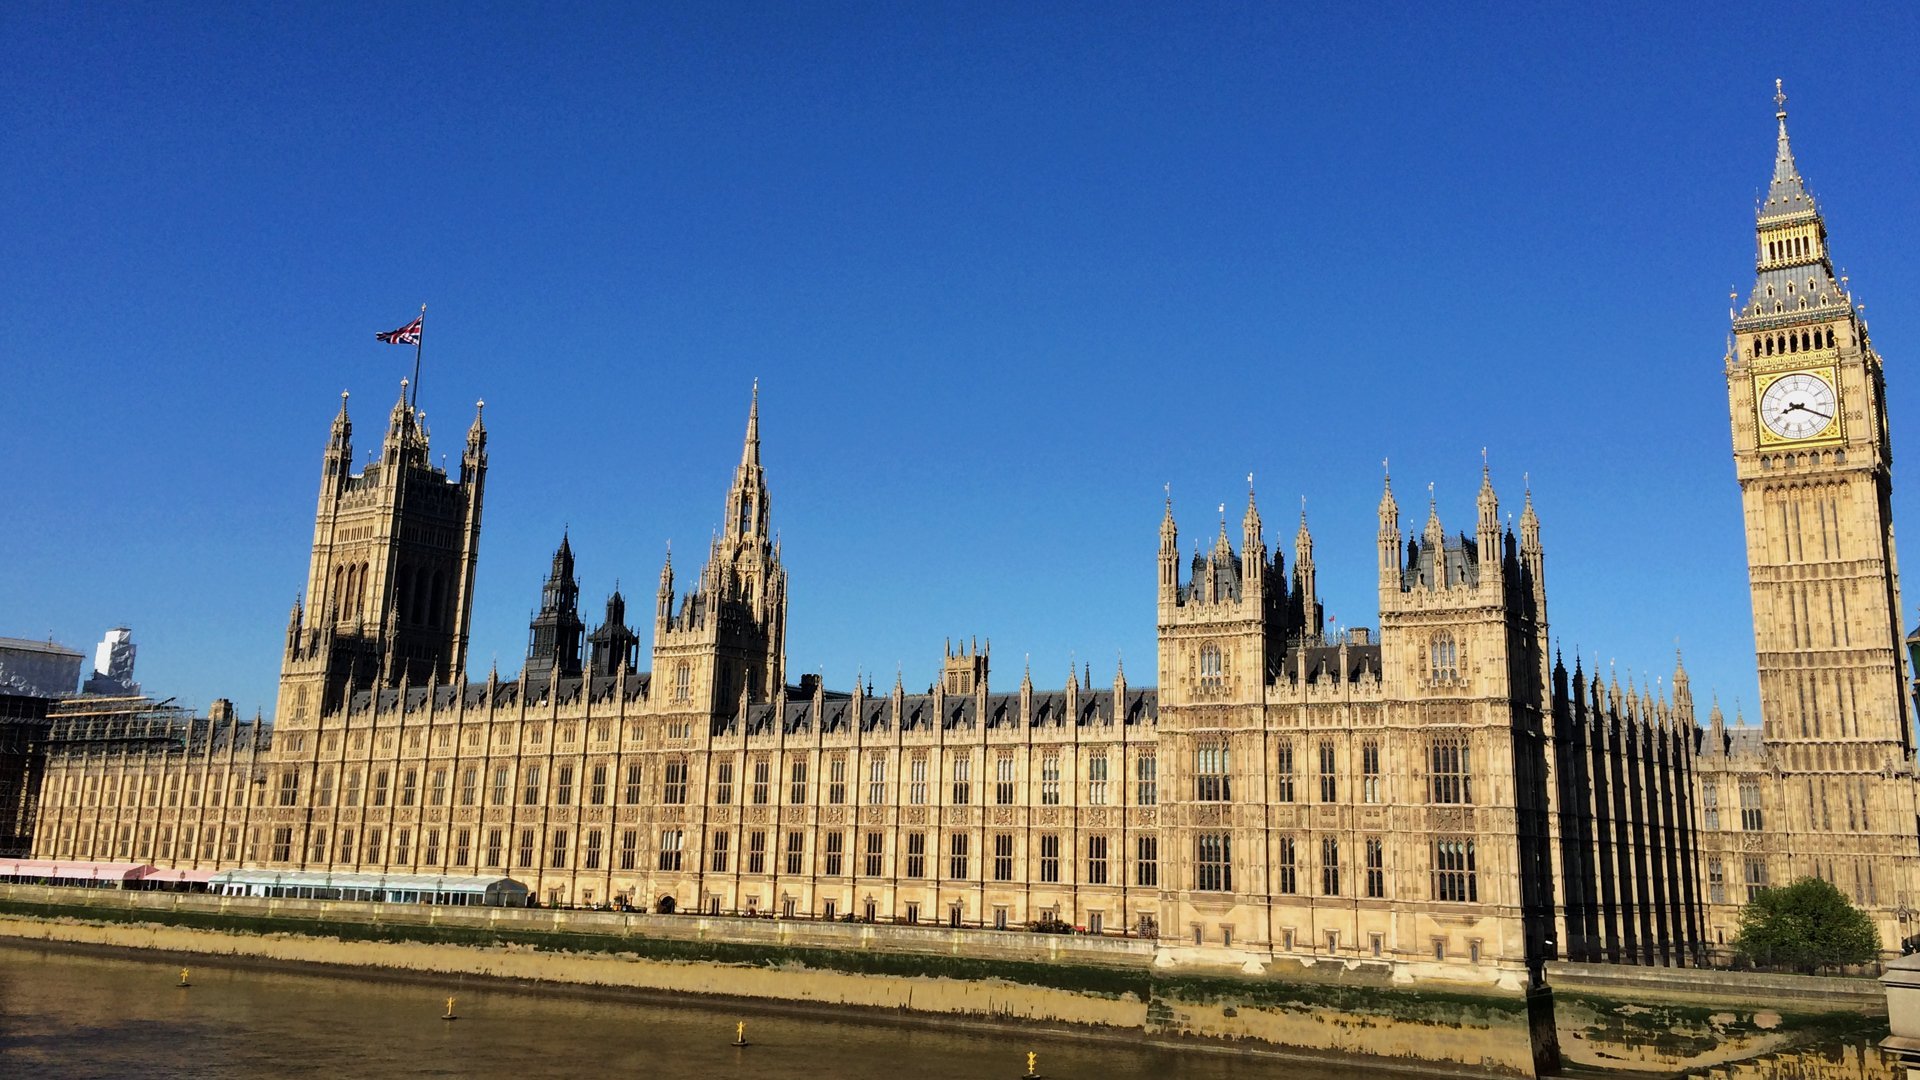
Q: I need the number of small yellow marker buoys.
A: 4